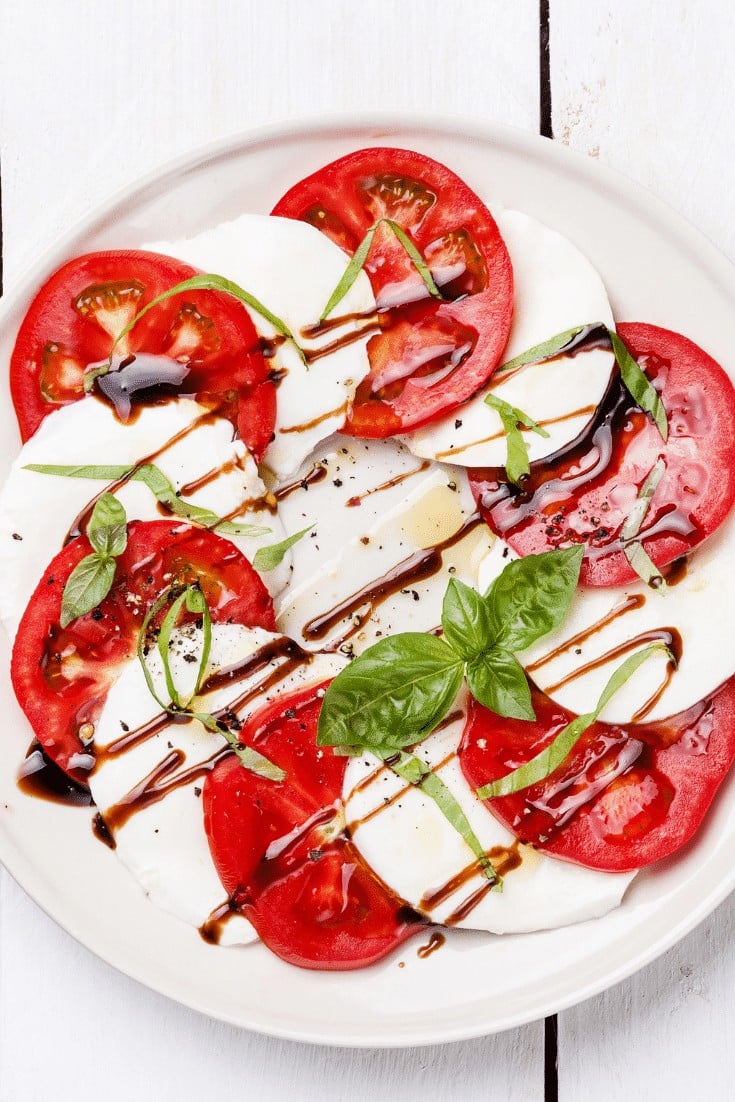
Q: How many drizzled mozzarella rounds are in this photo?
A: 6